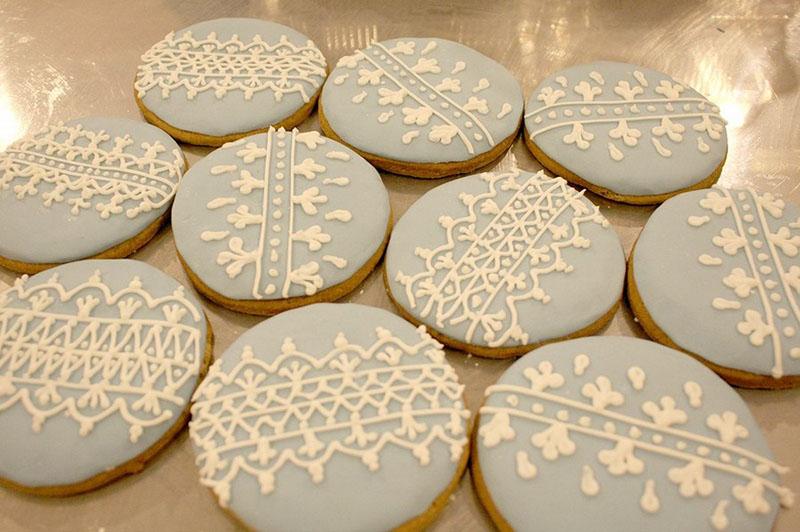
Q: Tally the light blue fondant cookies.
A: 10